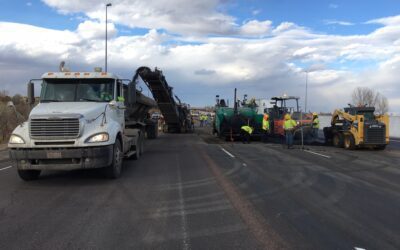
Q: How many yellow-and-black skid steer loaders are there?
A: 1